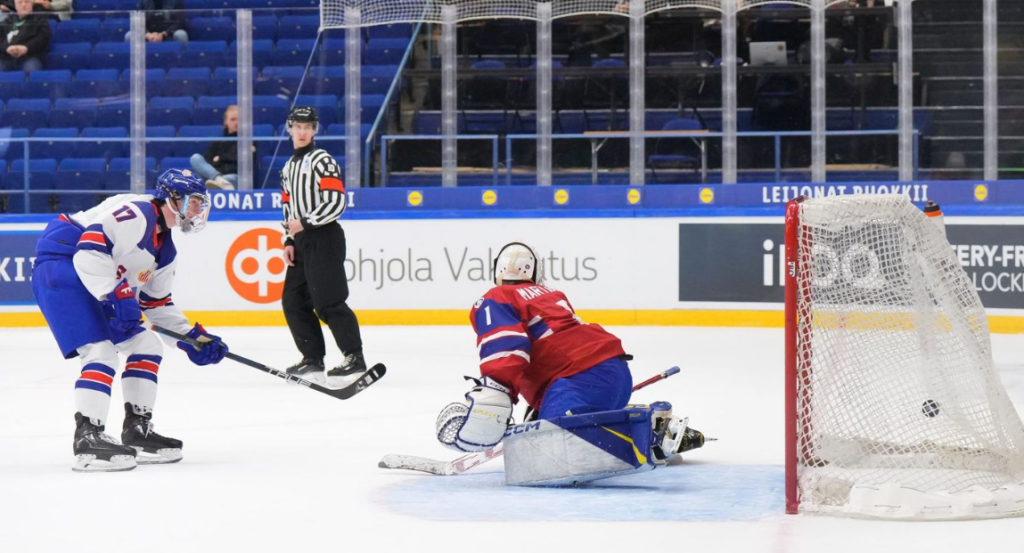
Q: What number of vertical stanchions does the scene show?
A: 10